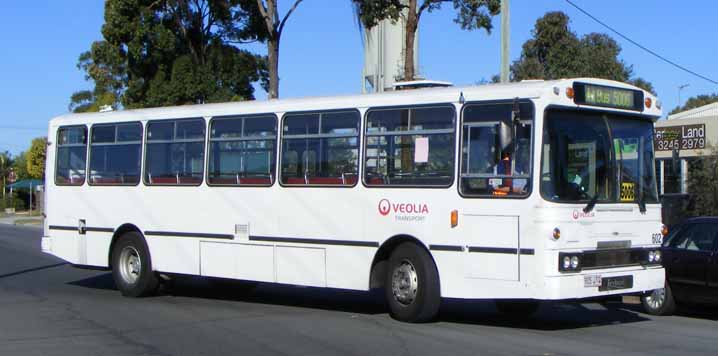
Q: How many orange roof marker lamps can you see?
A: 2